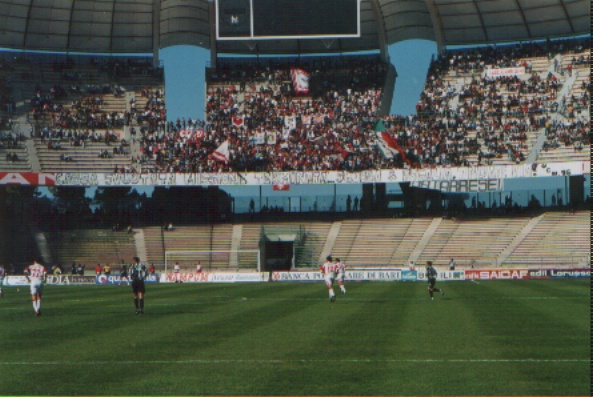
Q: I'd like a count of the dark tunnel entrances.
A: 1